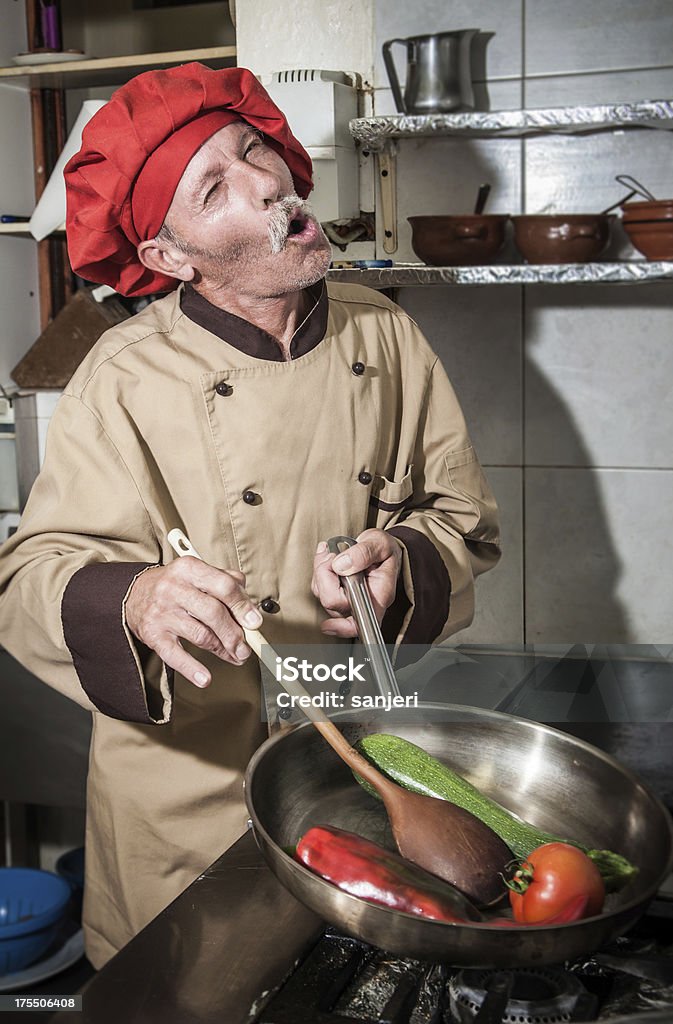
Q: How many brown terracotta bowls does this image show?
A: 3